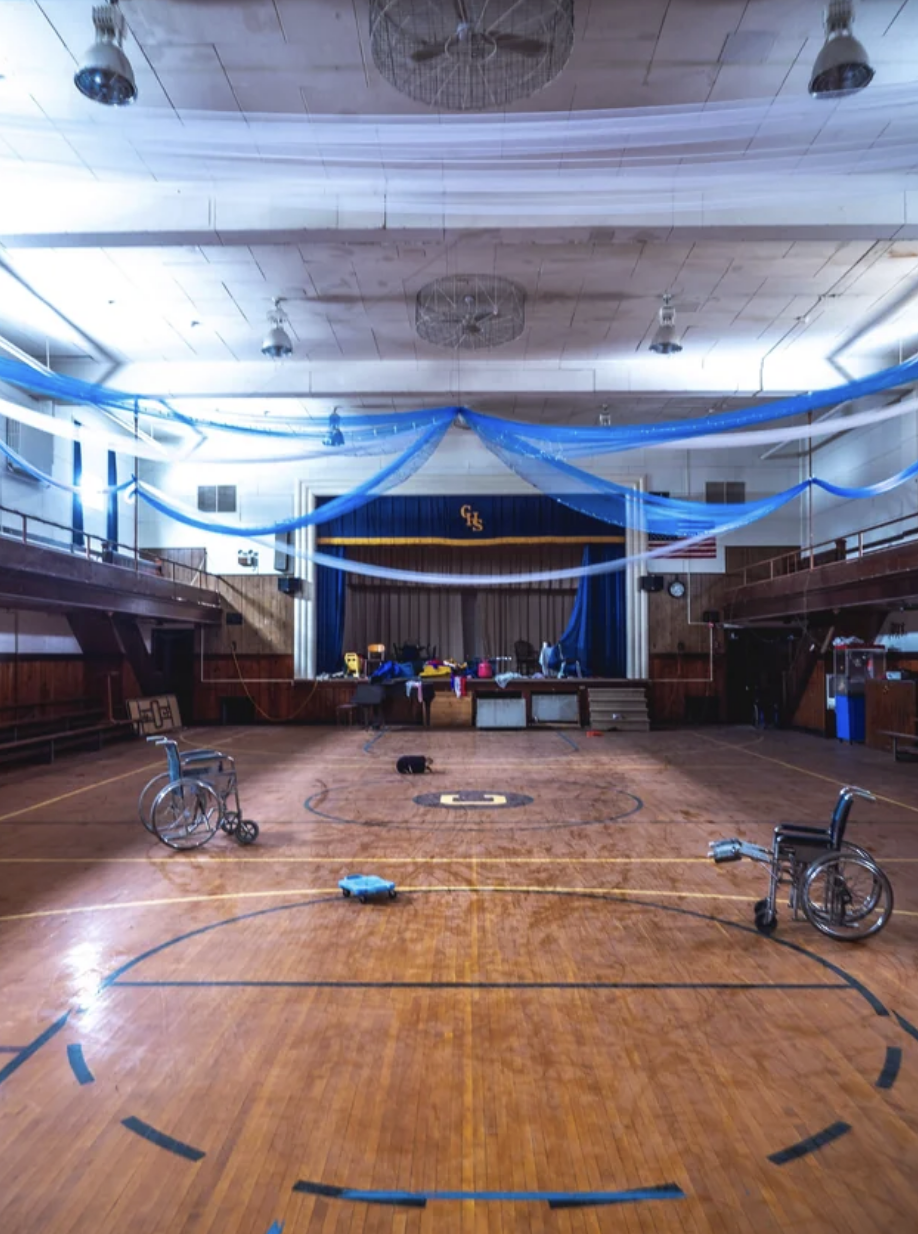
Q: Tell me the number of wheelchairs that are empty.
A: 2